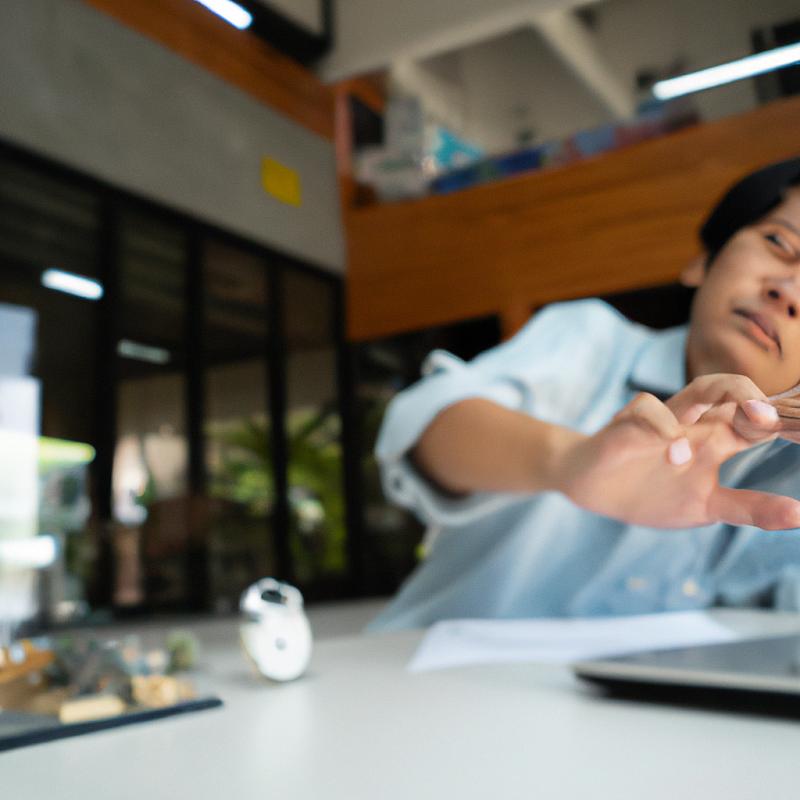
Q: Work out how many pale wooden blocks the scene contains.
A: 2